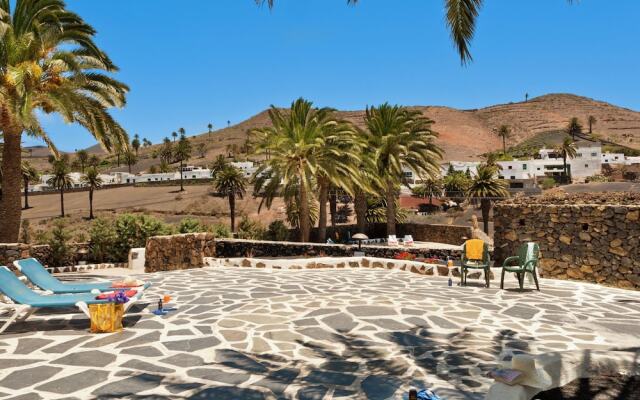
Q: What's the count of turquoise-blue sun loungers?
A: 2